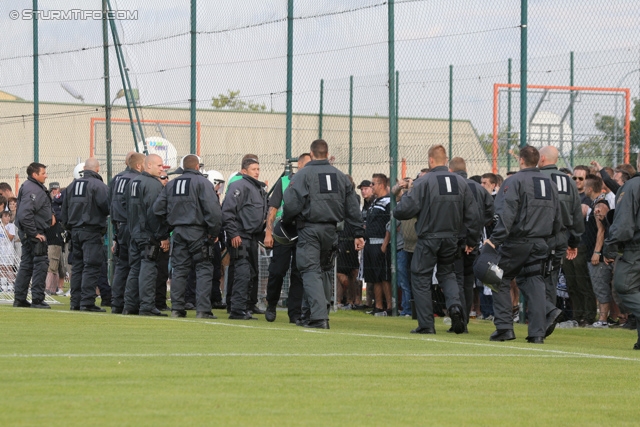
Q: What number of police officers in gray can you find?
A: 13